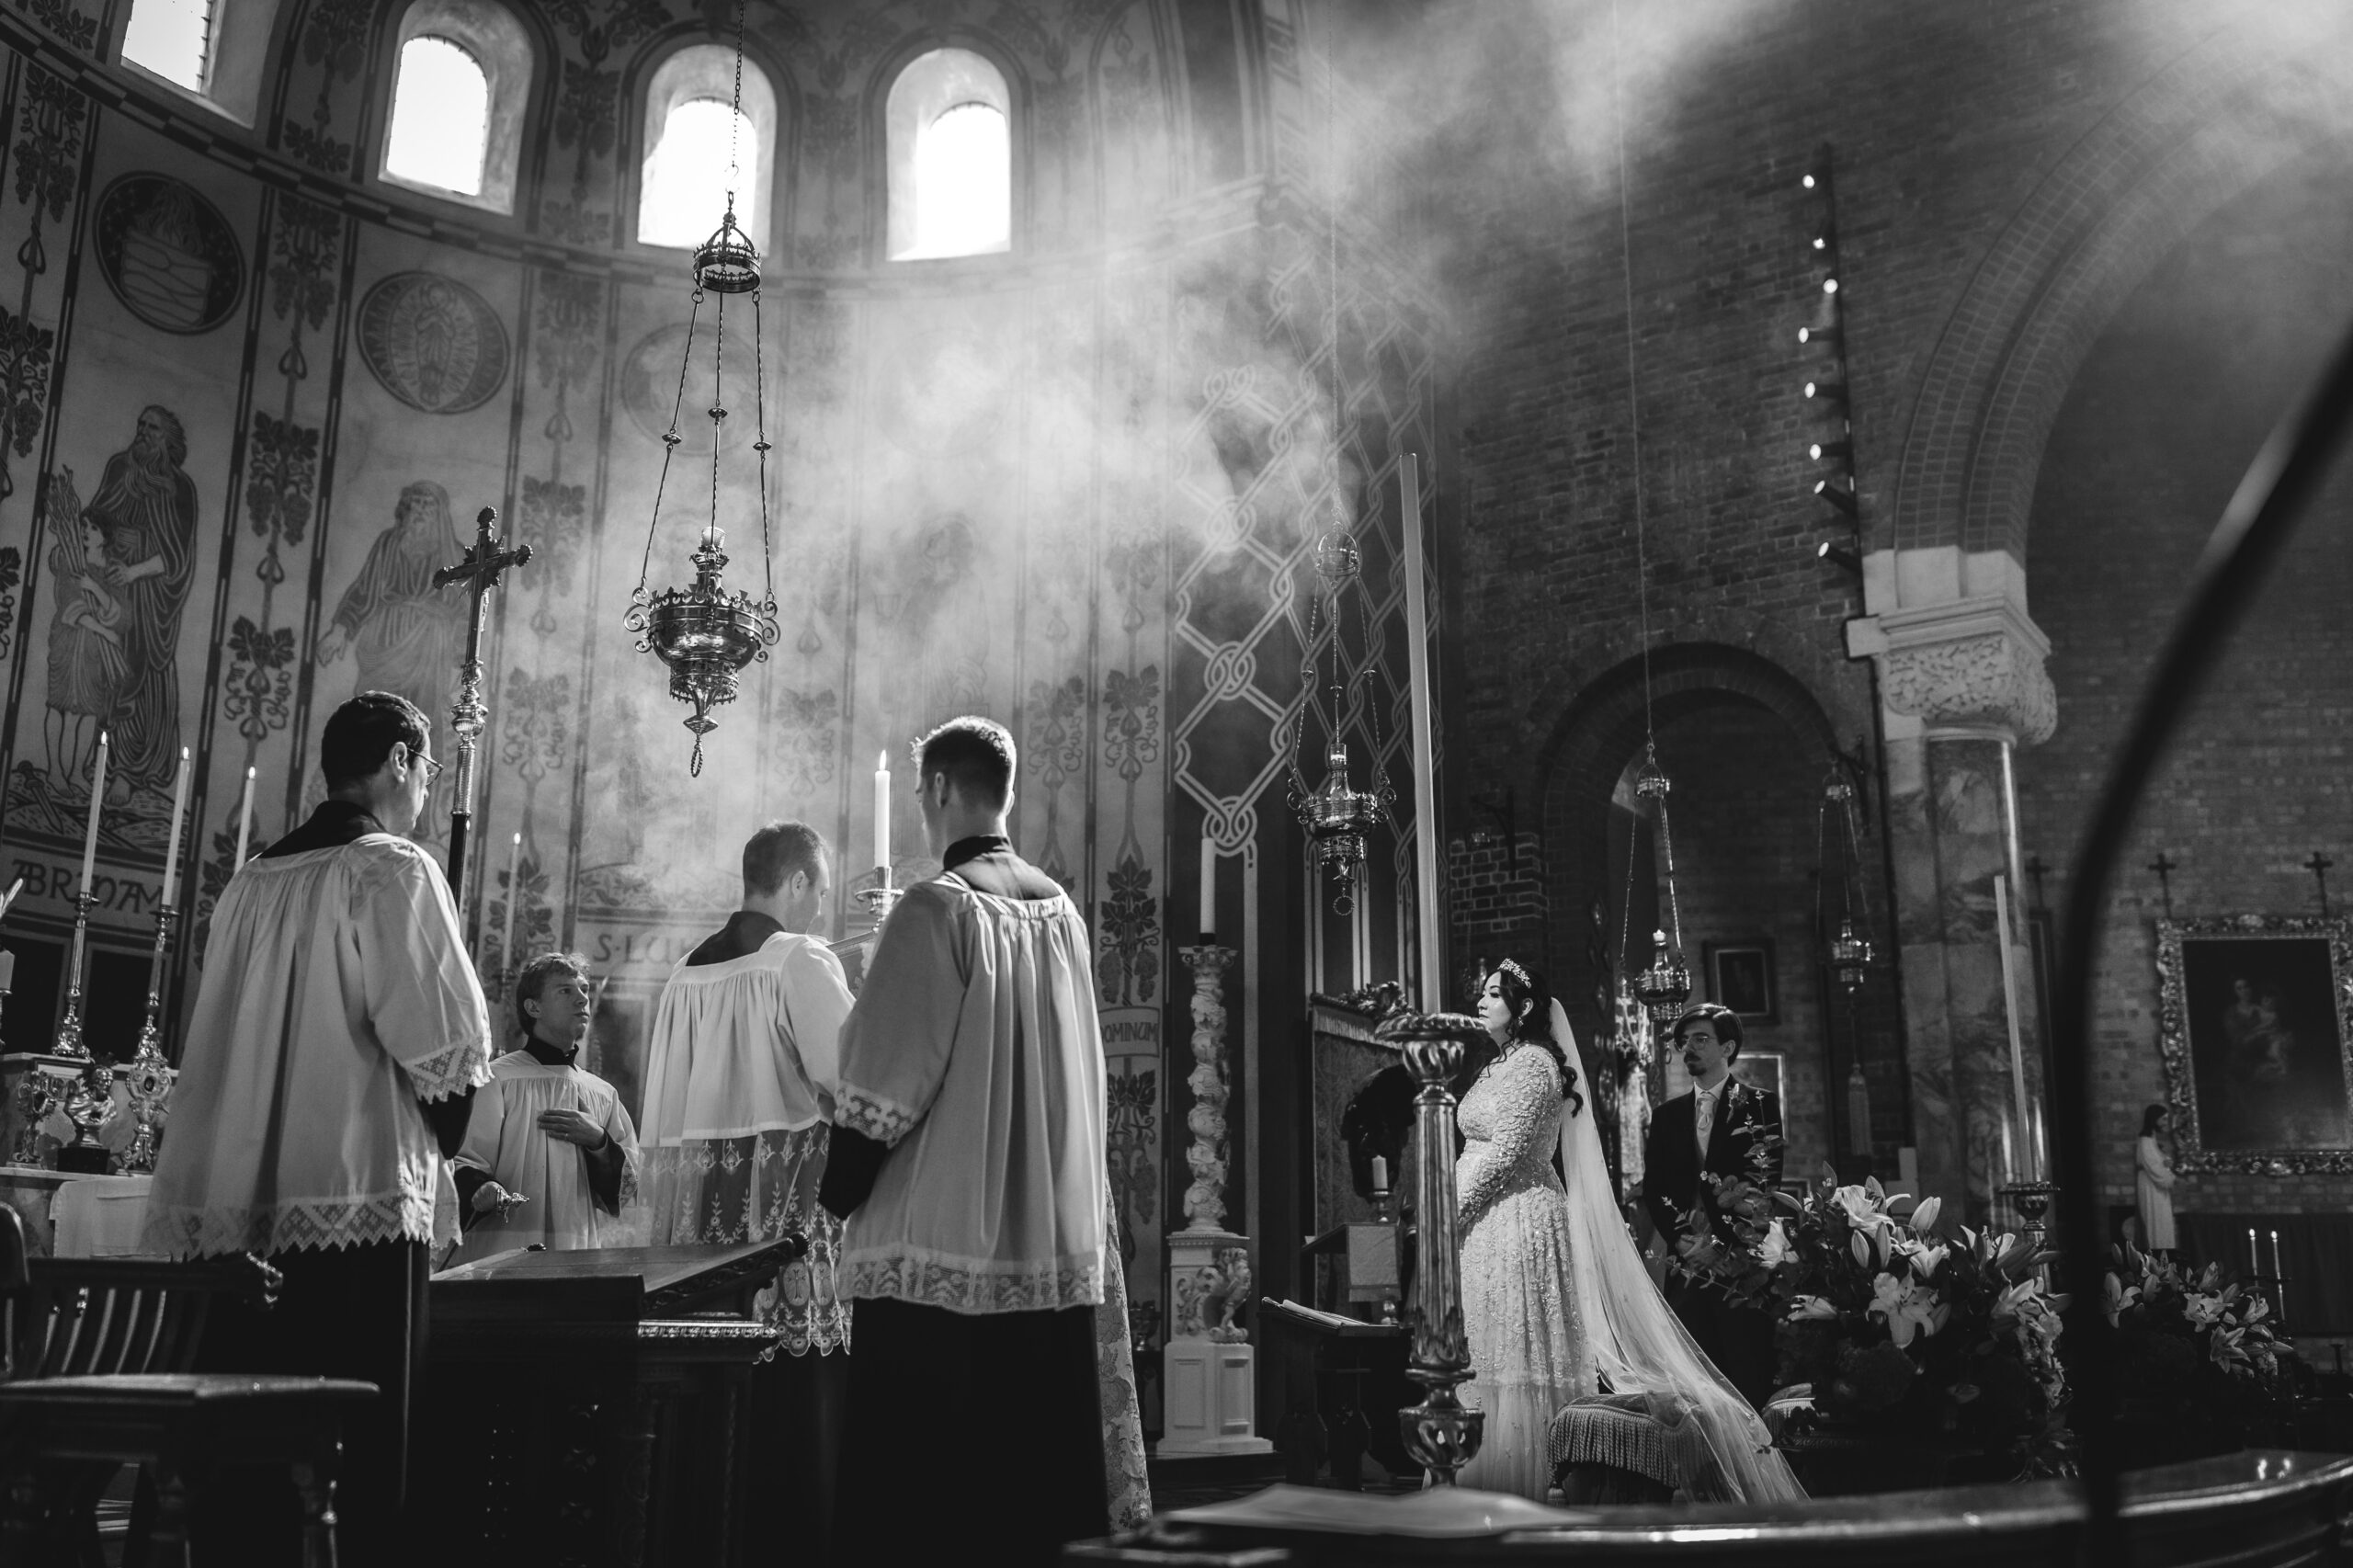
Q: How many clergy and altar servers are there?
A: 4